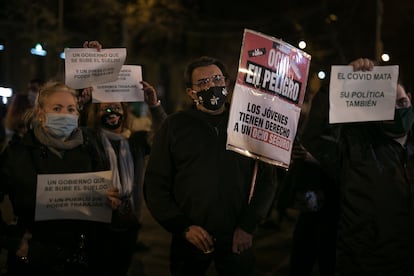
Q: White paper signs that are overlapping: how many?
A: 2